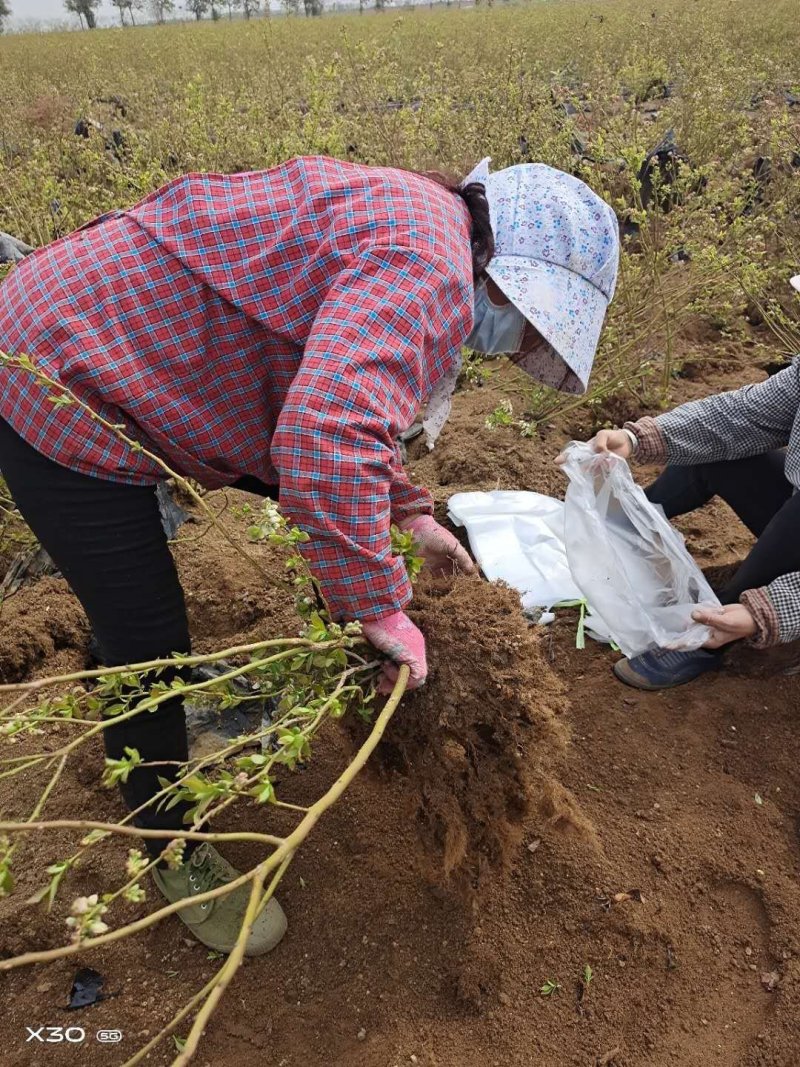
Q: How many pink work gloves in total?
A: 2